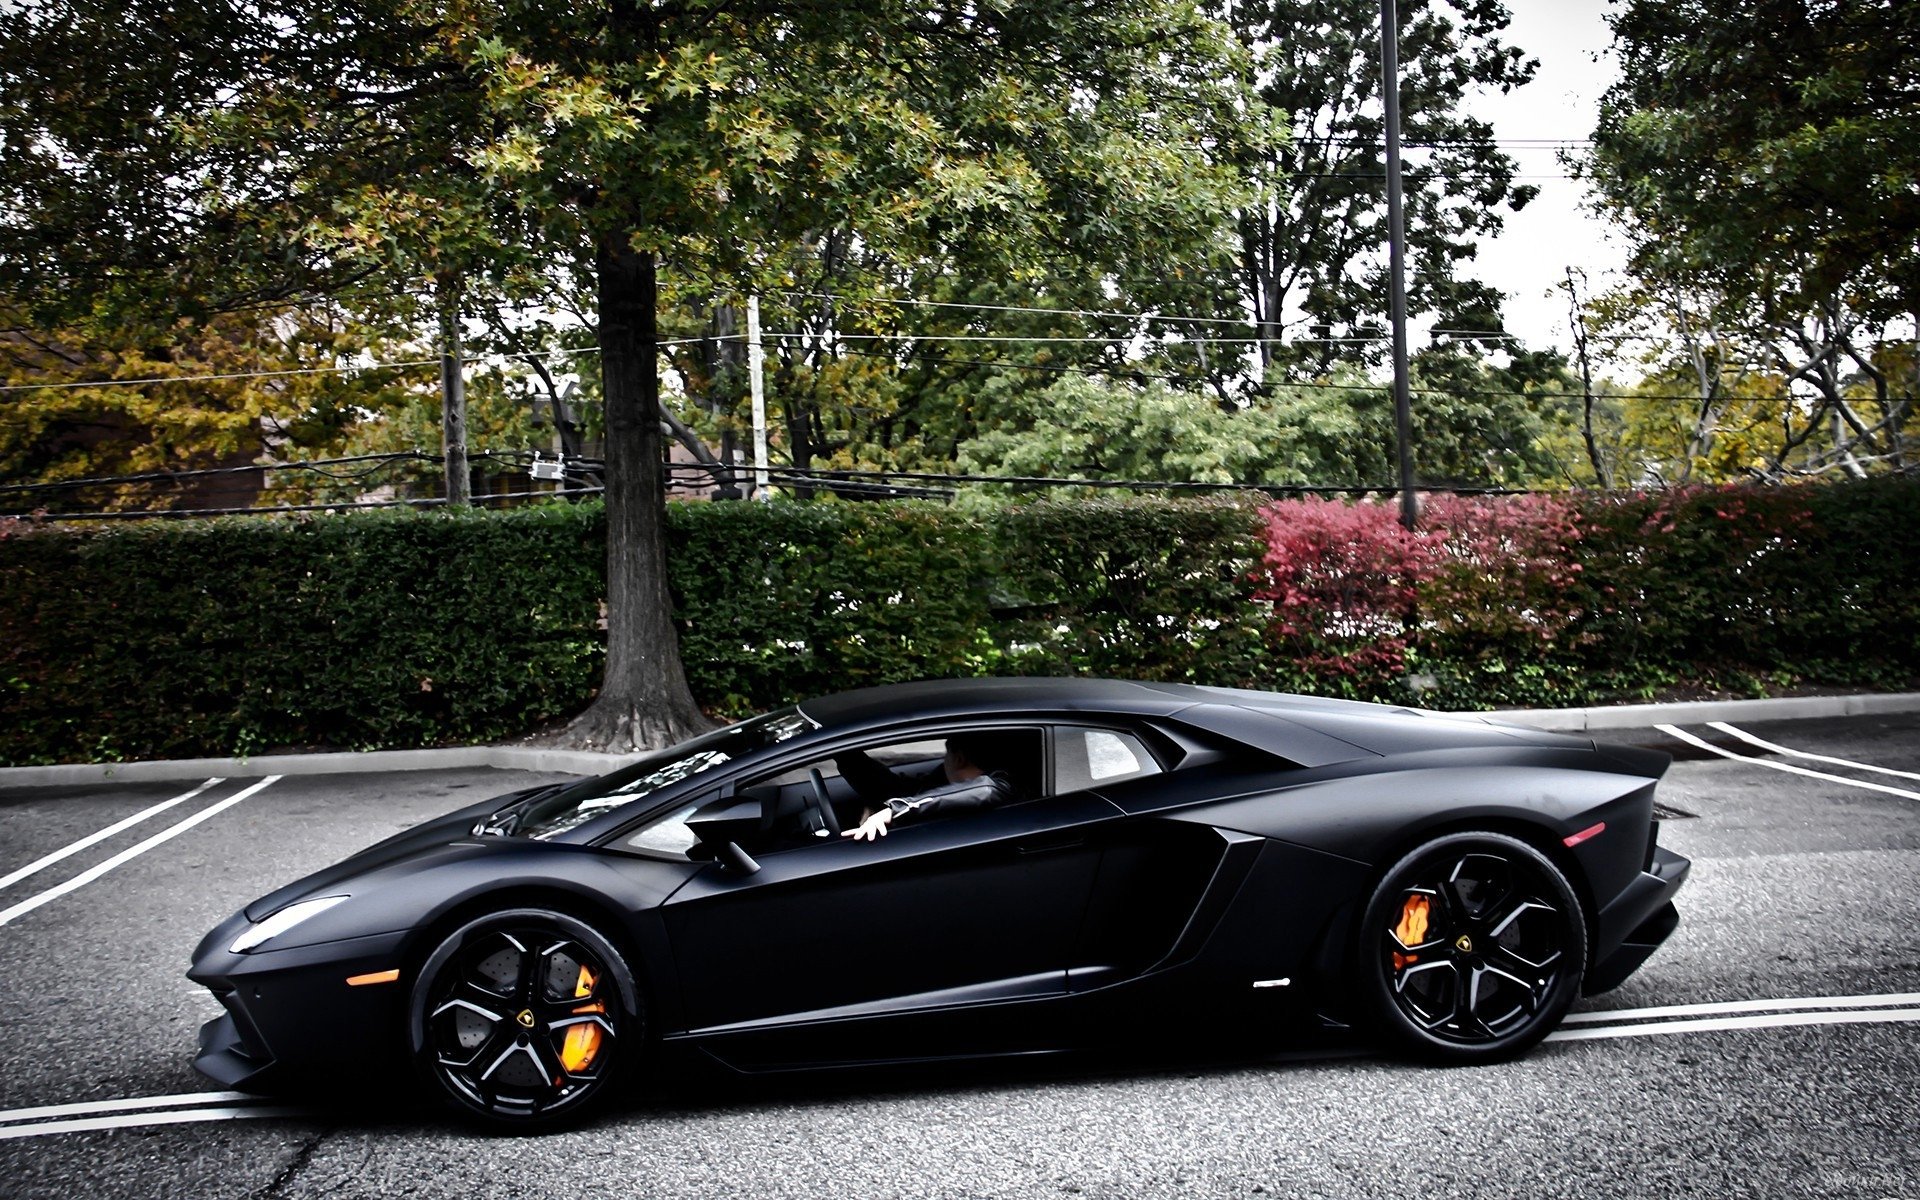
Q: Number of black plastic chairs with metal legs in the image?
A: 0